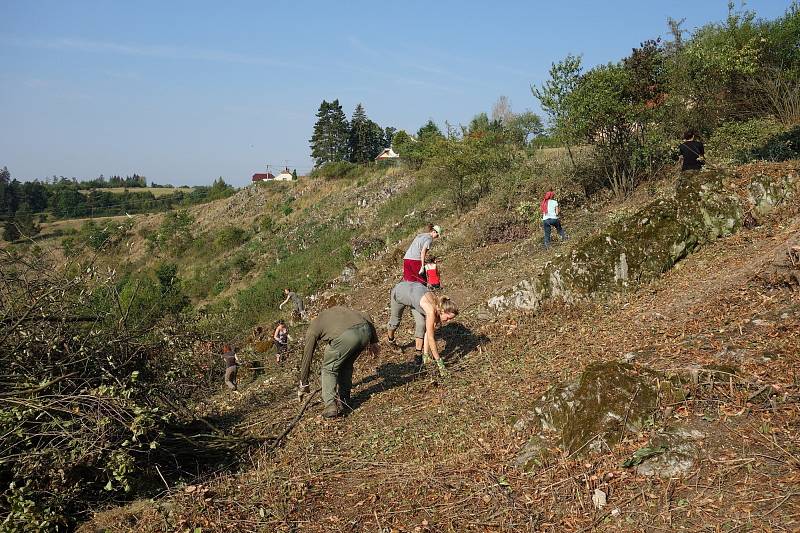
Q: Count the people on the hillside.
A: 9